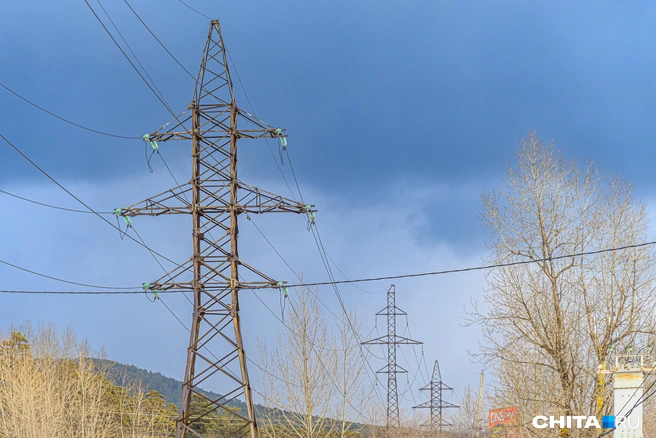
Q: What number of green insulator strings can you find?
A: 12